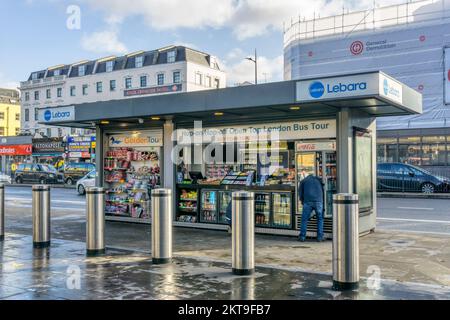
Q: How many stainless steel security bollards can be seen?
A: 6